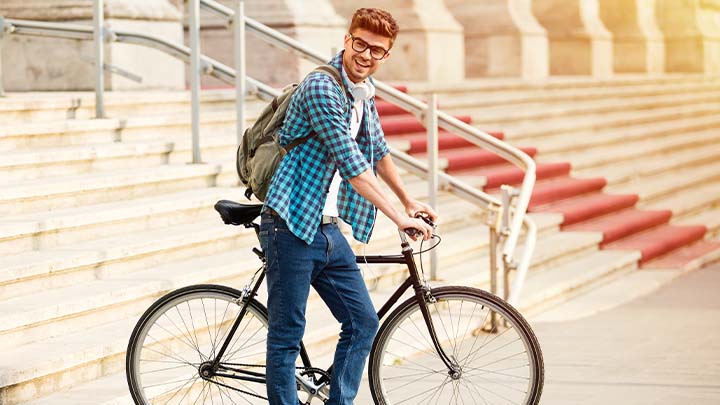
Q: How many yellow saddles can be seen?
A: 0